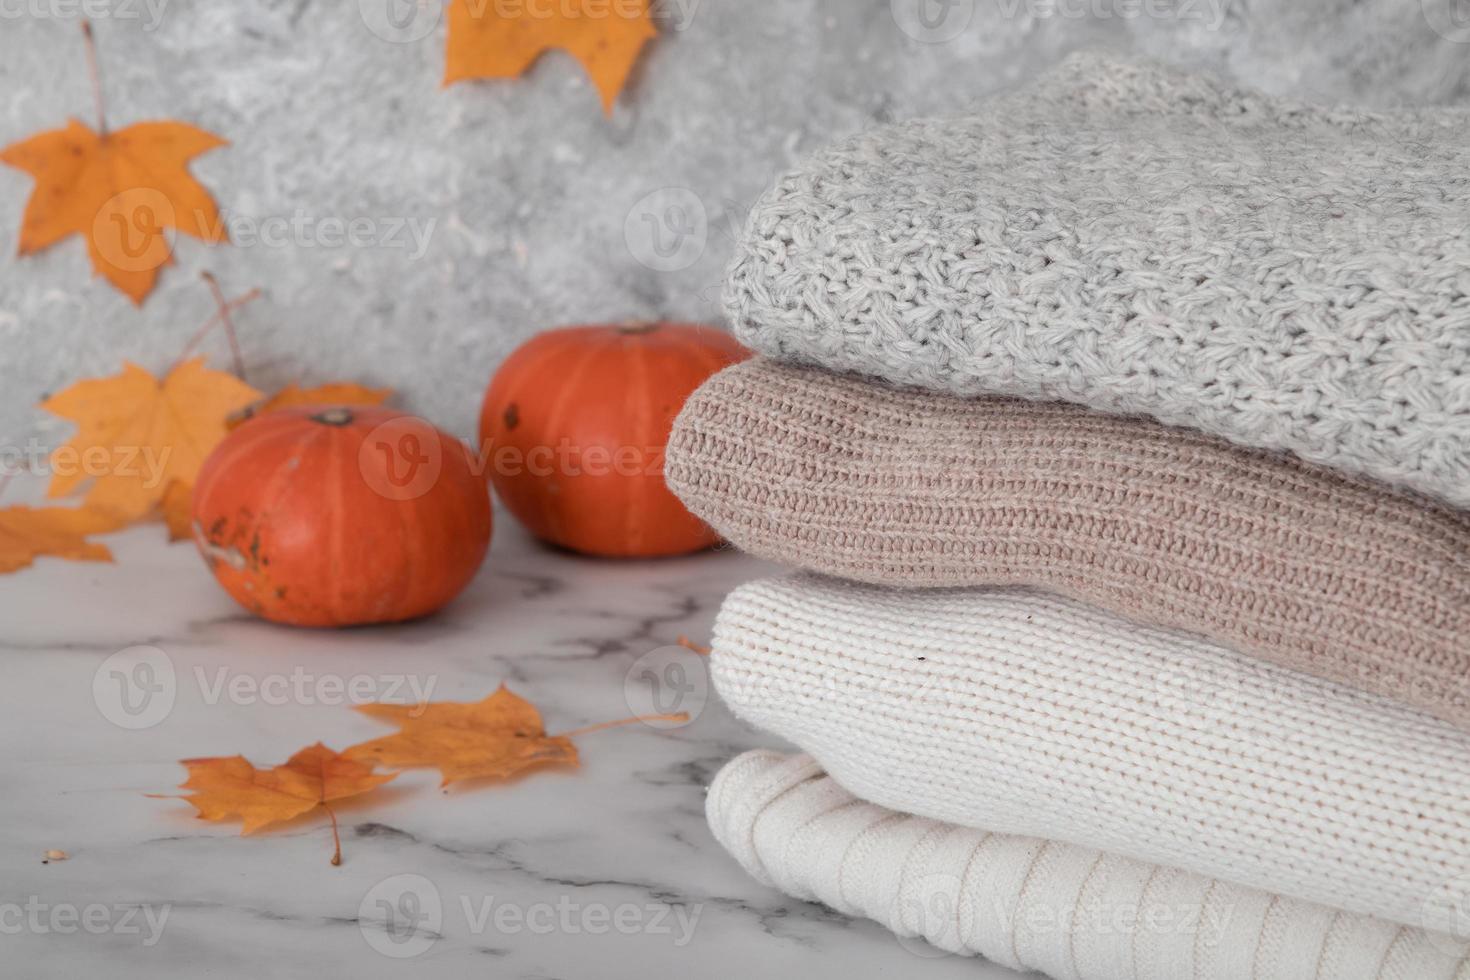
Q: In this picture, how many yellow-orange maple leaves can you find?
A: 7